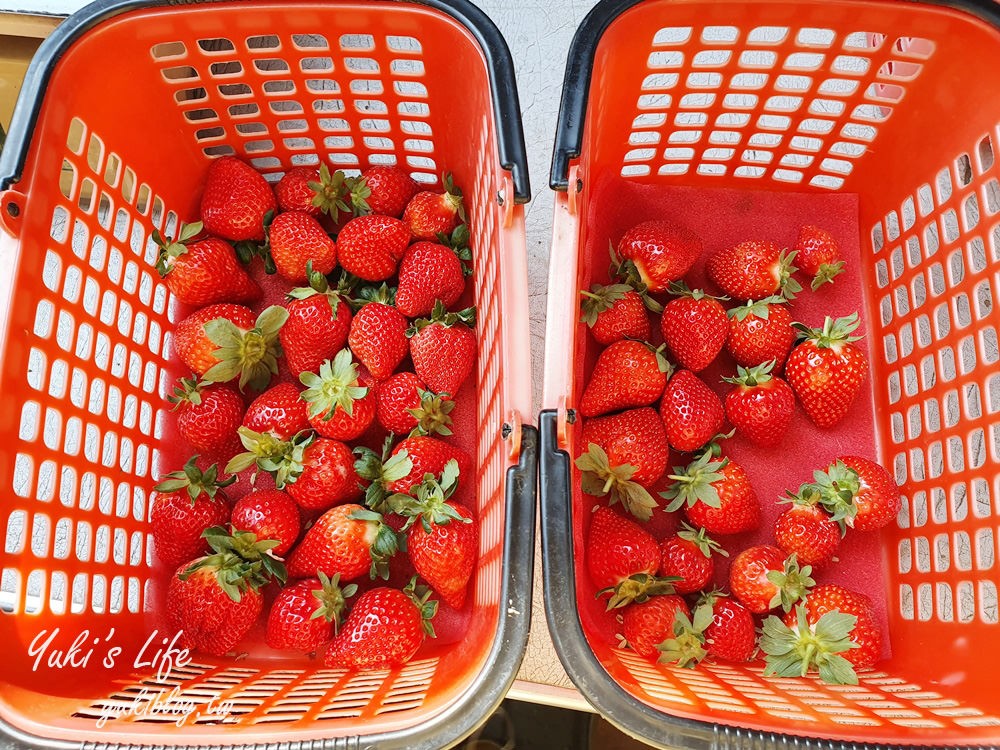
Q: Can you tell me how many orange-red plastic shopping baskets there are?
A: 2